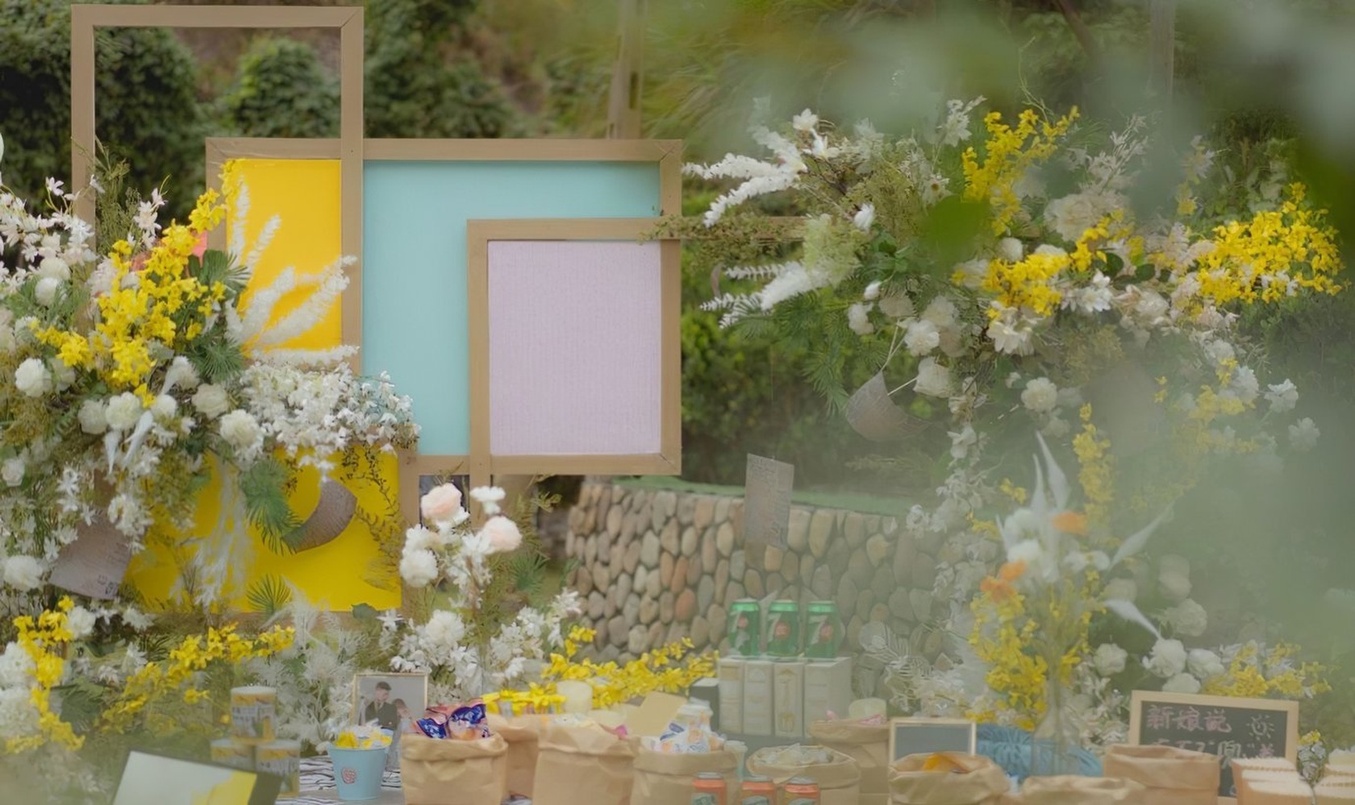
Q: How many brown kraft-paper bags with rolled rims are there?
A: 9